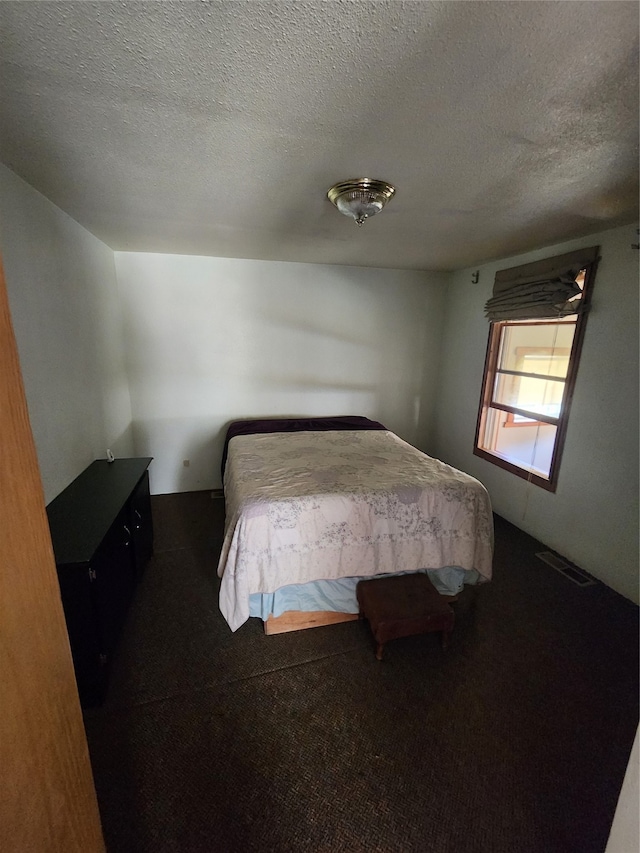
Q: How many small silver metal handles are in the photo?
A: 2